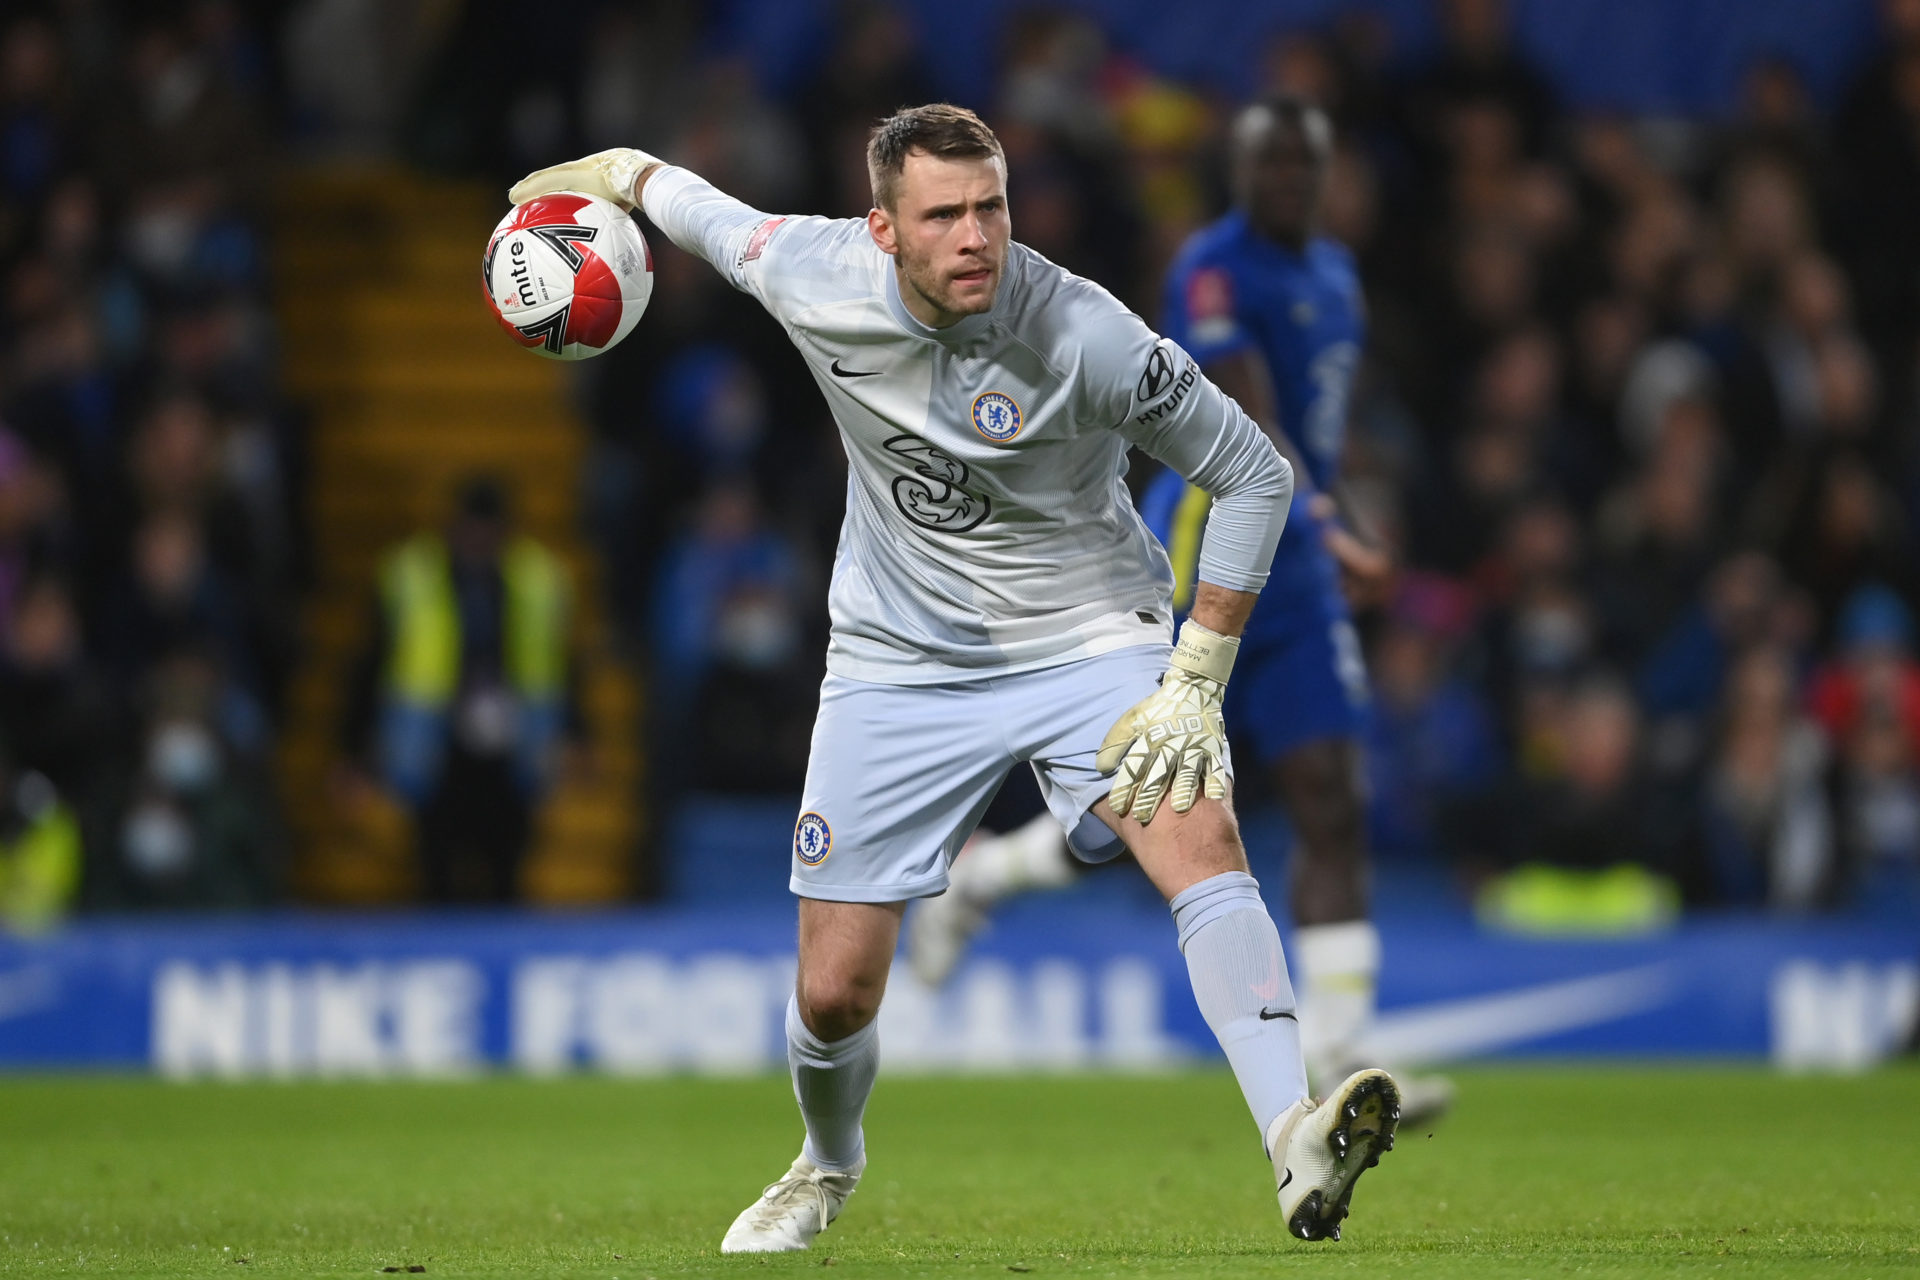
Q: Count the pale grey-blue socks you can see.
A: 2